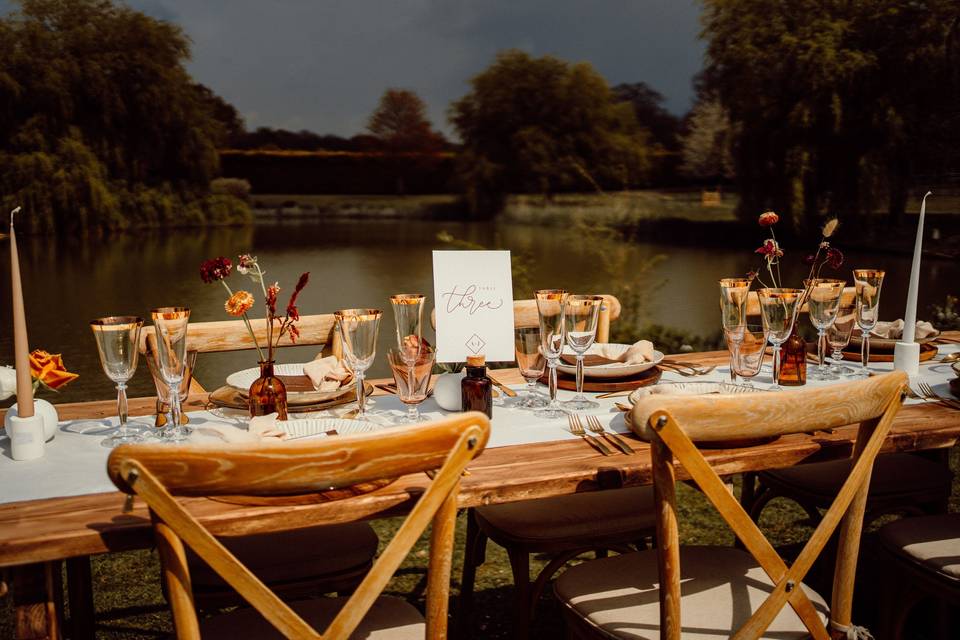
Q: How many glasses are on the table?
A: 15